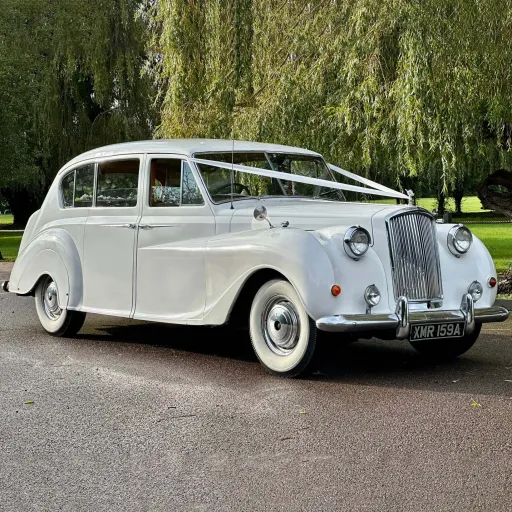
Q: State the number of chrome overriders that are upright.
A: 2